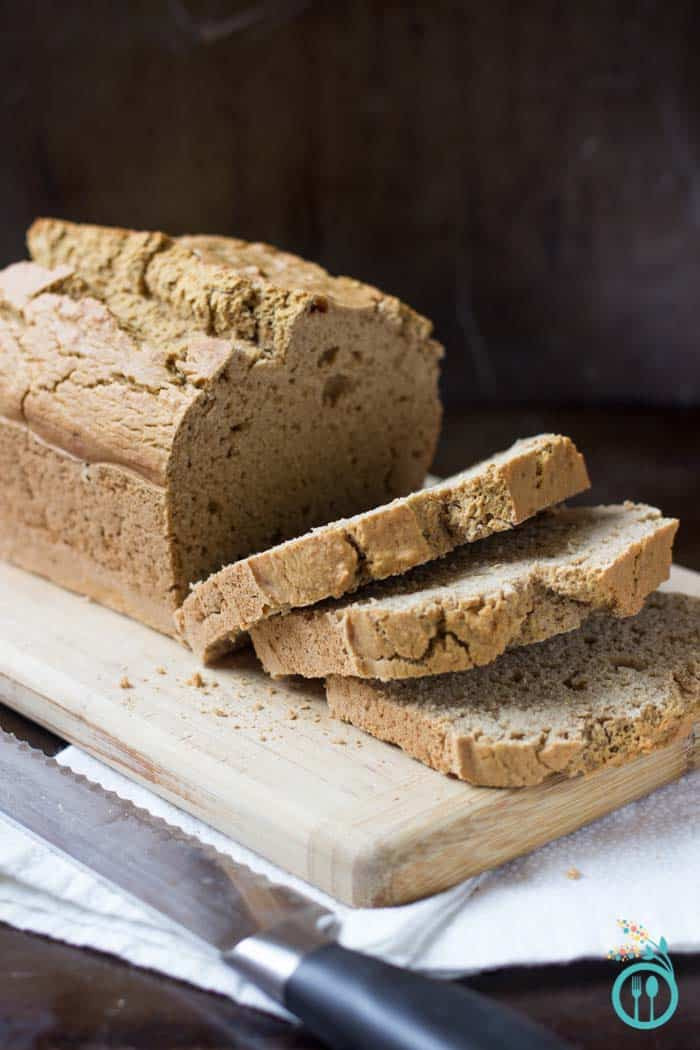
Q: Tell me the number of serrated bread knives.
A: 1